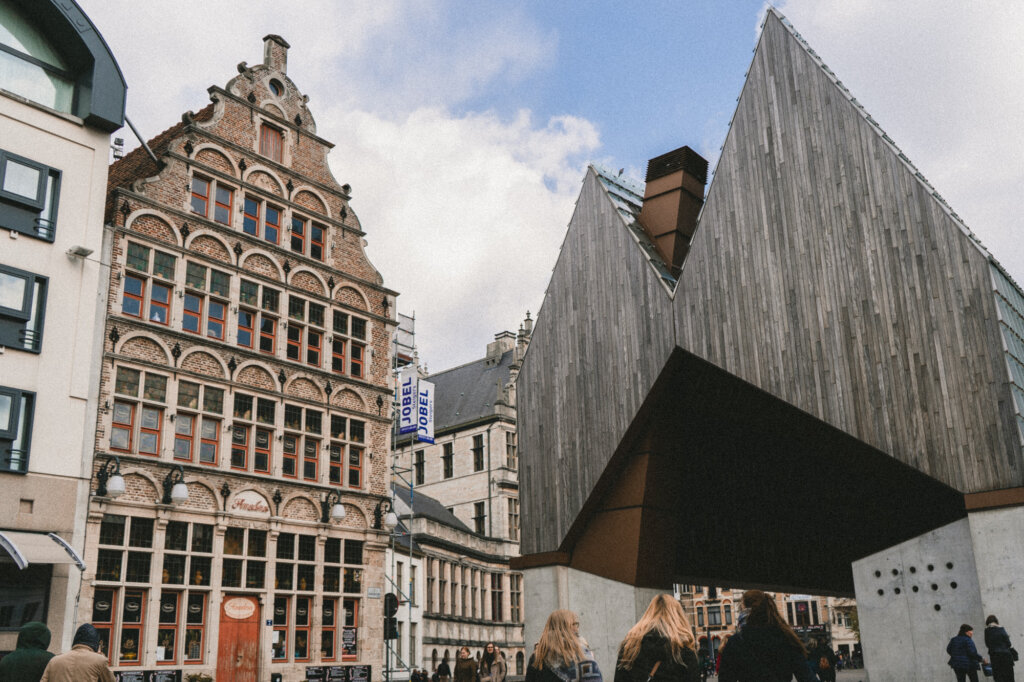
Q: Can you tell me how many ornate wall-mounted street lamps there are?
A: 4